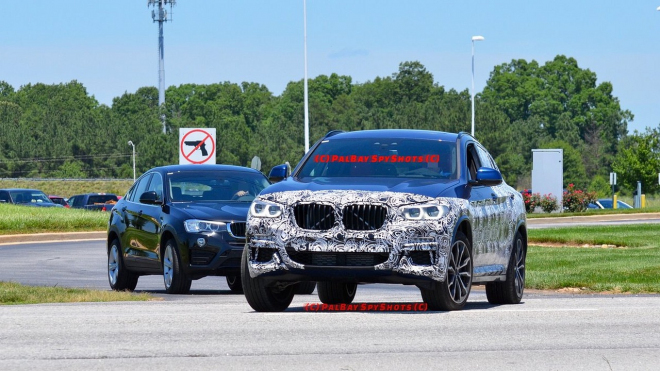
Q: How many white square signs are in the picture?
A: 1